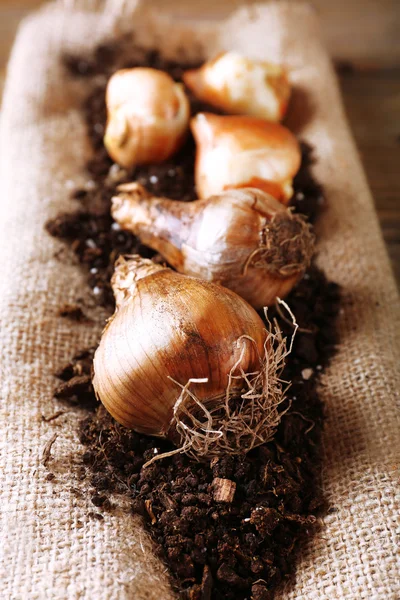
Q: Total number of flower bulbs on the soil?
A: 5